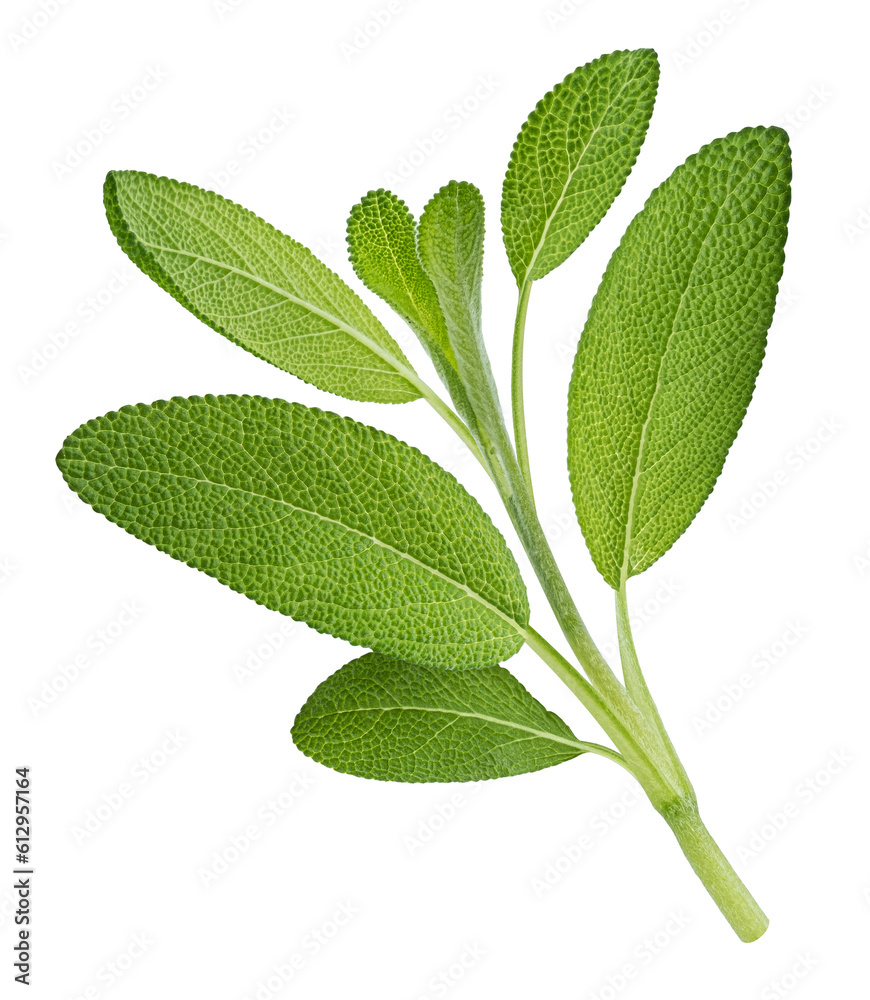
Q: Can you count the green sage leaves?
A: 7